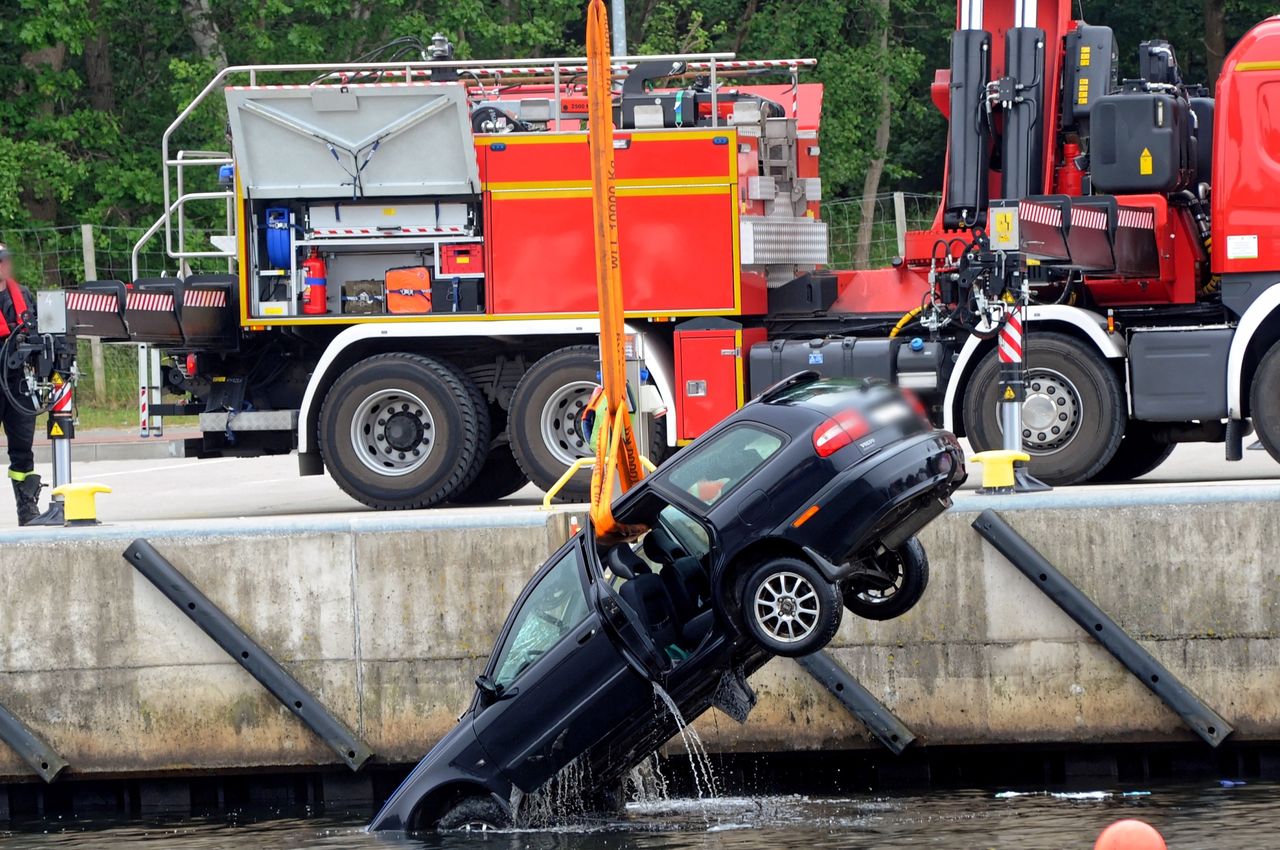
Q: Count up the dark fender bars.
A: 4